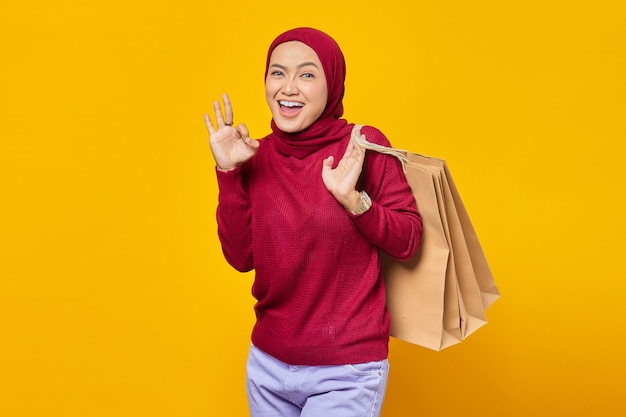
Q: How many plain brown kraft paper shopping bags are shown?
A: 3